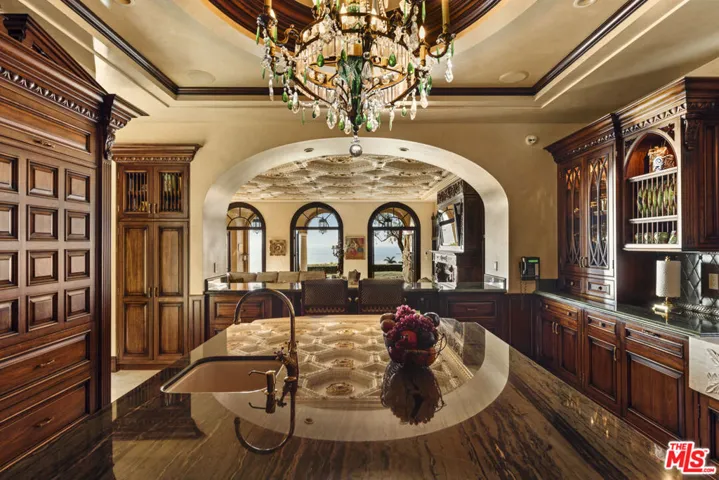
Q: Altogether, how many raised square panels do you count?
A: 12